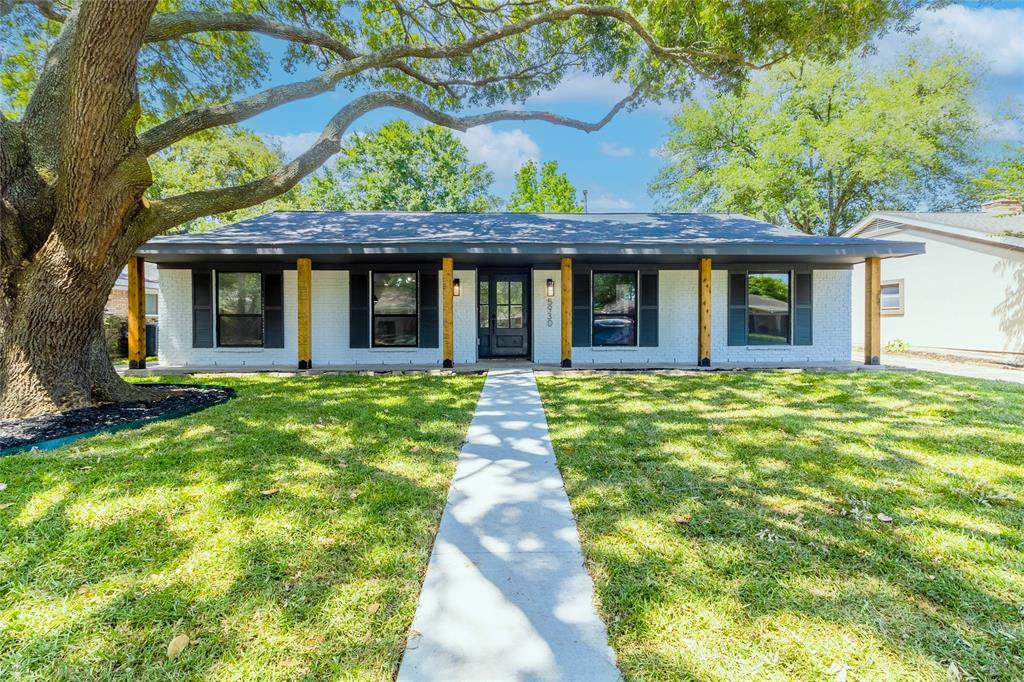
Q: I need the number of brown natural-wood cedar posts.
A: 6